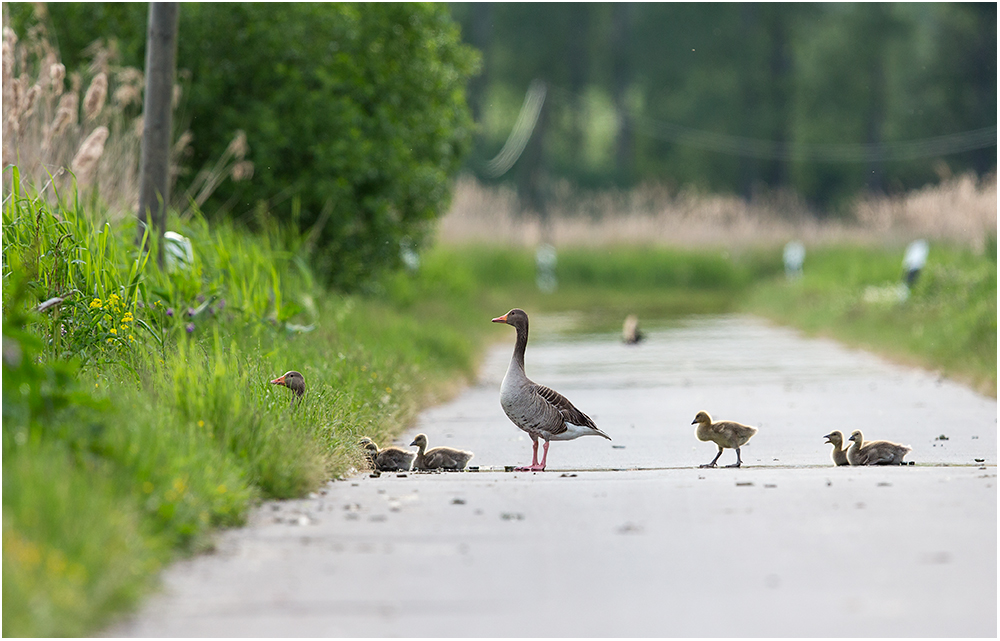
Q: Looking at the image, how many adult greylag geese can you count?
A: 2